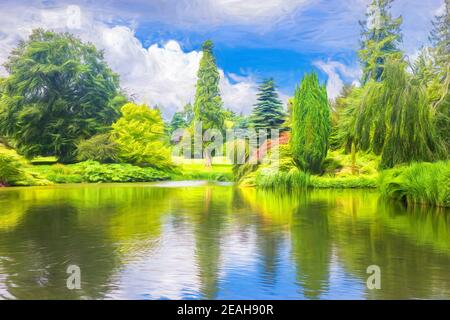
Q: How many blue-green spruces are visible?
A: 1